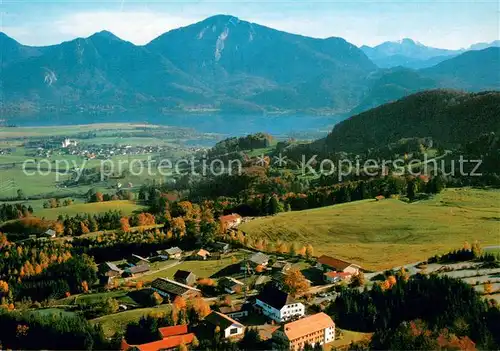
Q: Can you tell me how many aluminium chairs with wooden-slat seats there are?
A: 0